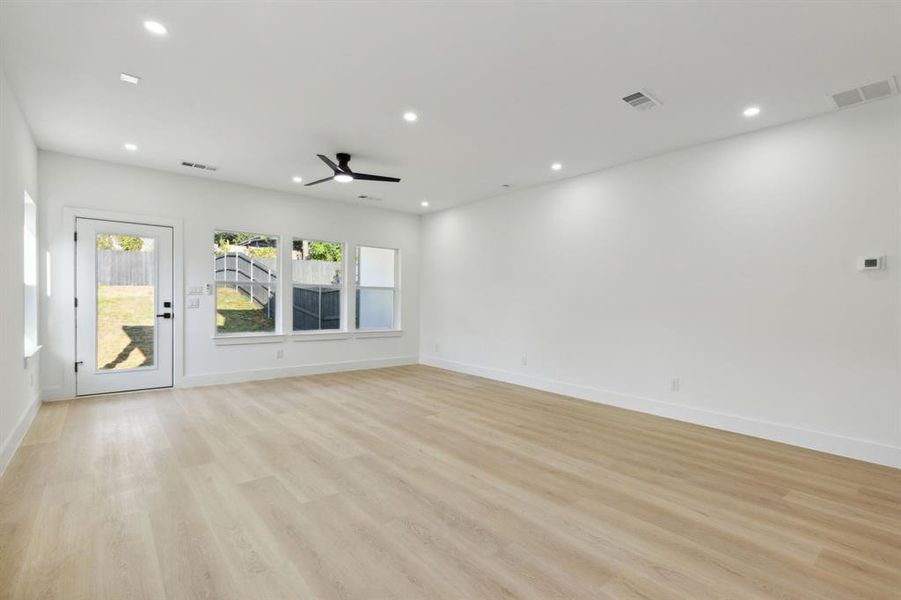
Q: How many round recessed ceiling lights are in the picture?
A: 7